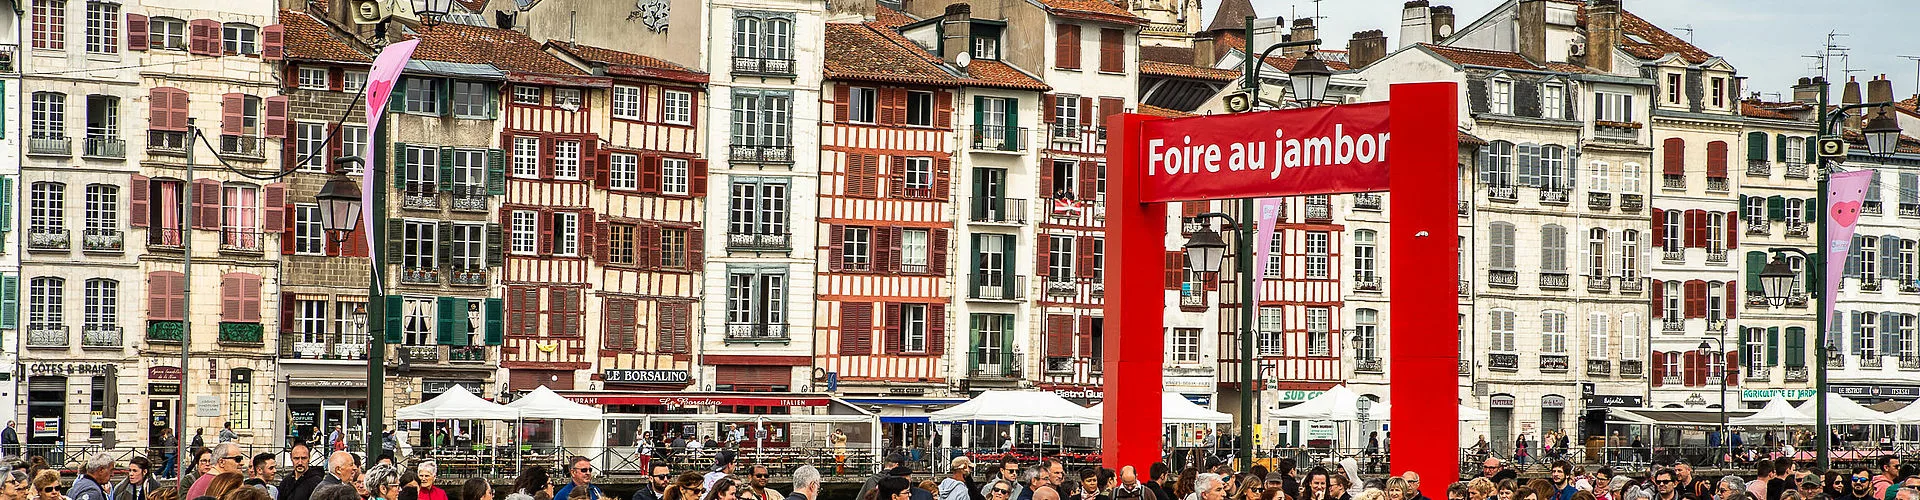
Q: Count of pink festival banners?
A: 3